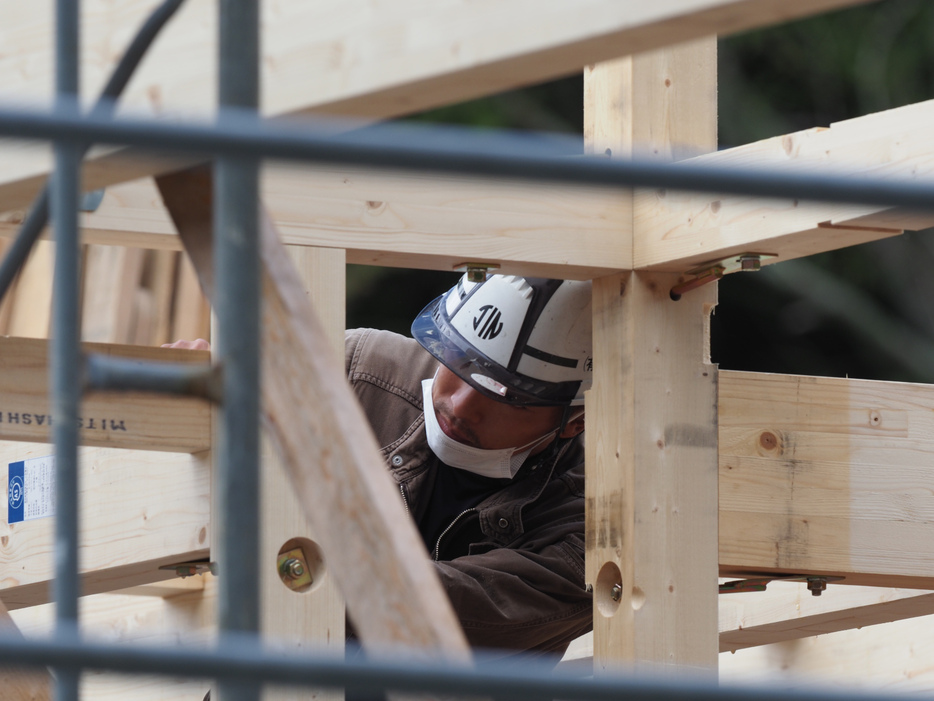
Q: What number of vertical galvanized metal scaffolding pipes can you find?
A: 2